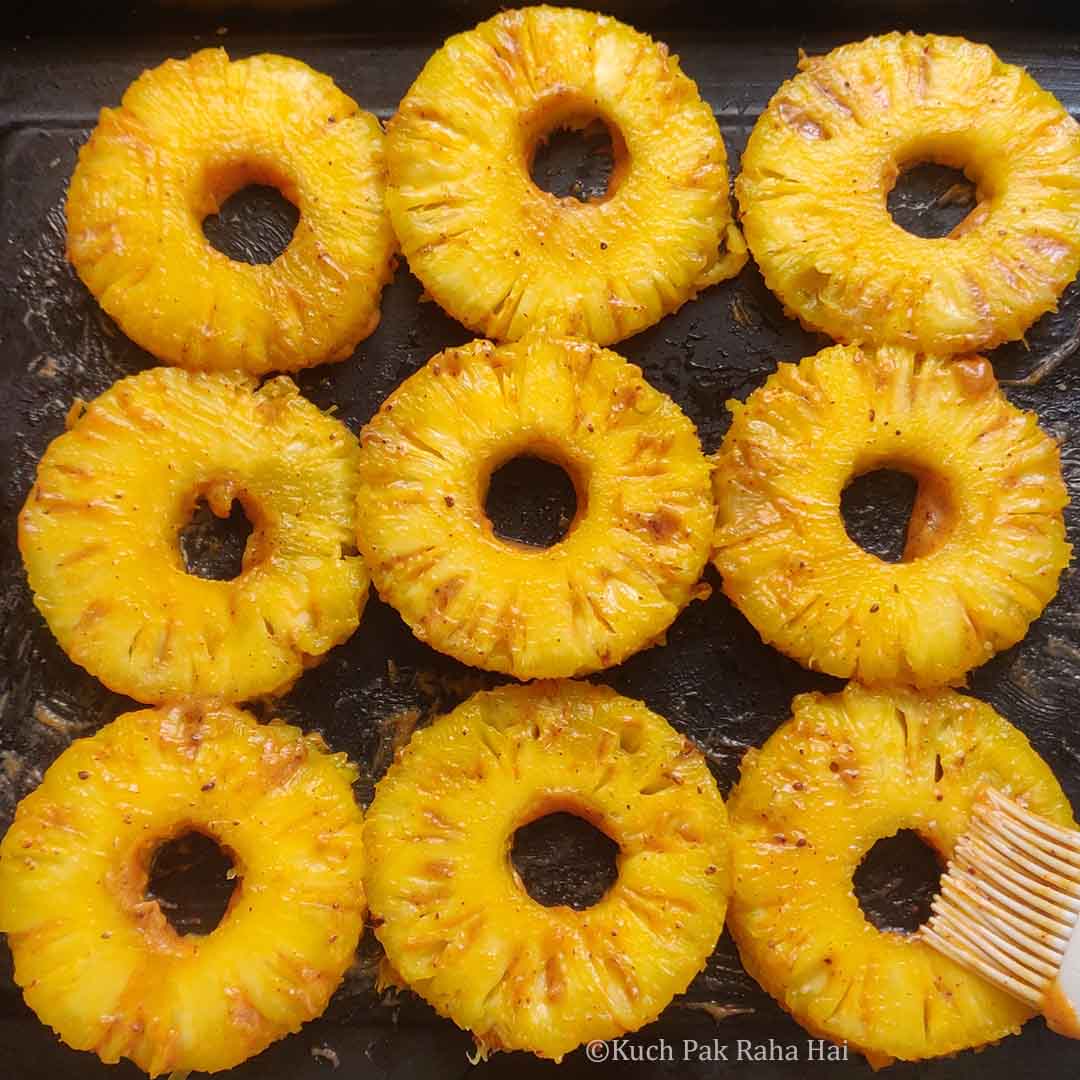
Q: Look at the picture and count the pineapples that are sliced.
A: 9